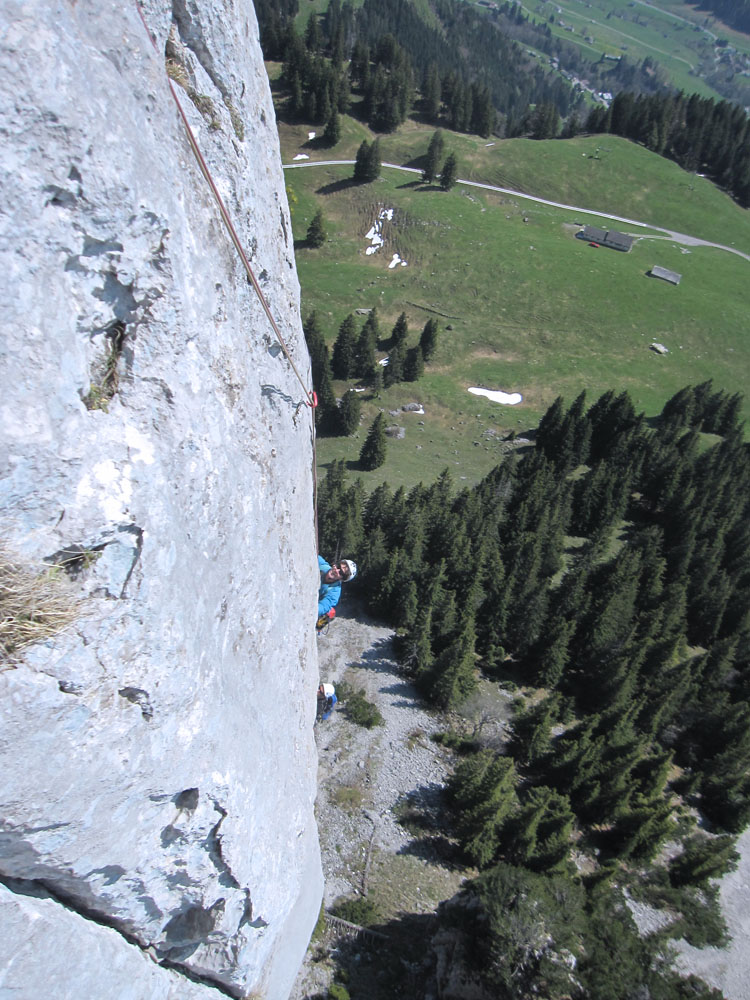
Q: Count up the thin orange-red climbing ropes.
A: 1